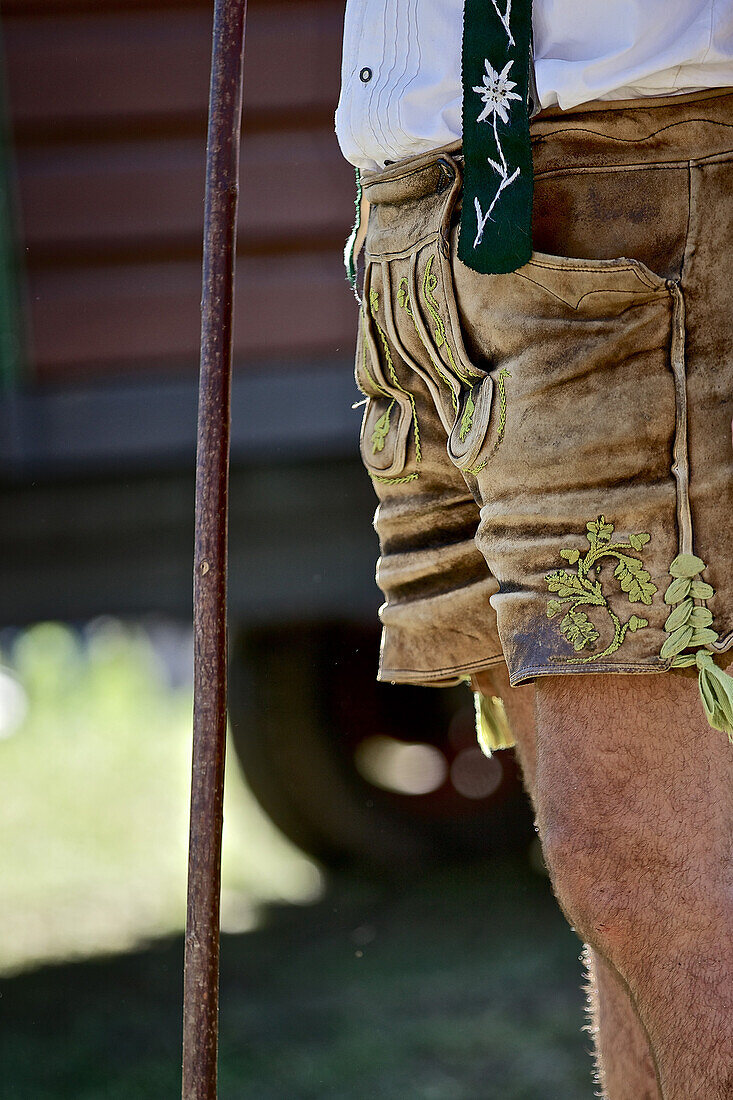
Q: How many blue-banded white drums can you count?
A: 0